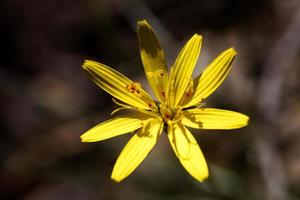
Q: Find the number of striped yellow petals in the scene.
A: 8